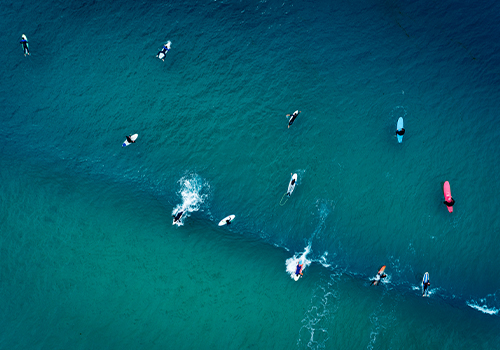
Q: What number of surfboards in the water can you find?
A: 12